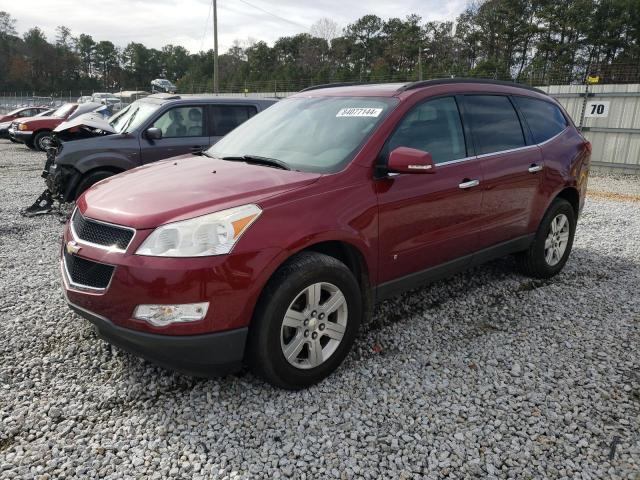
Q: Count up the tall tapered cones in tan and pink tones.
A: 0